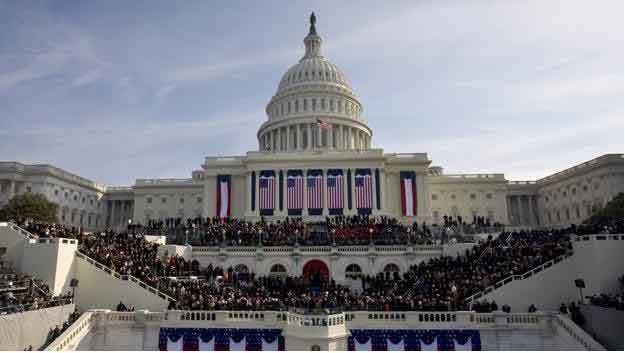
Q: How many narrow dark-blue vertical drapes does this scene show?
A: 4